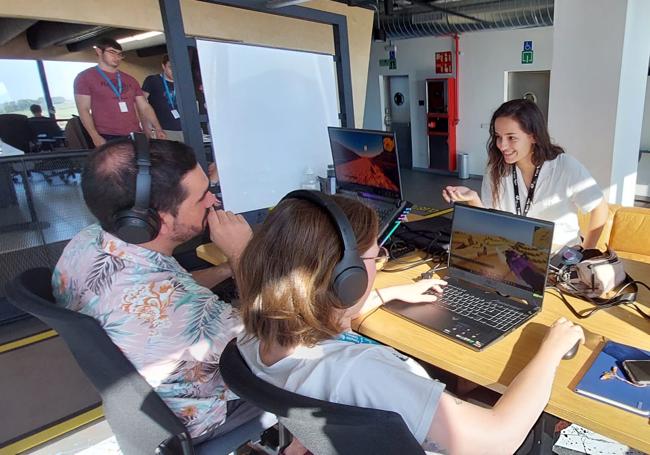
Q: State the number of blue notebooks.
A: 1